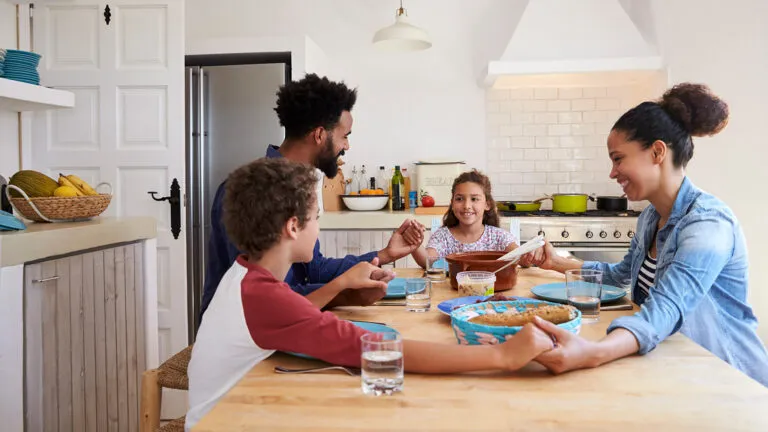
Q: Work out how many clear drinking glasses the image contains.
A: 4